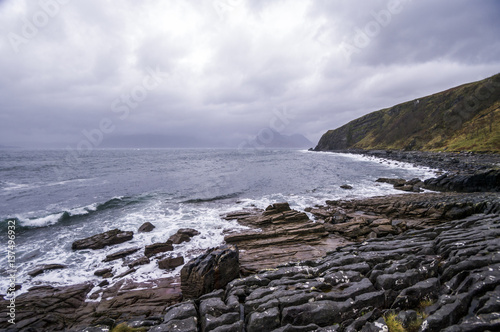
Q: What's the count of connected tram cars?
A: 0